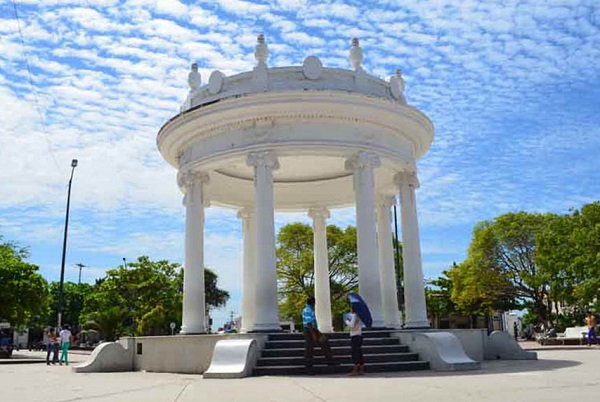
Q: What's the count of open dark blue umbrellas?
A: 1